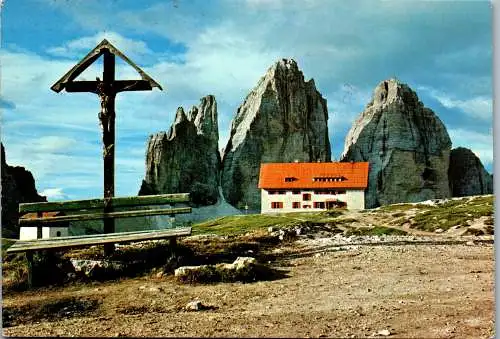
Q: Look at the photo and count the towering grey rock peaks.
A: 3